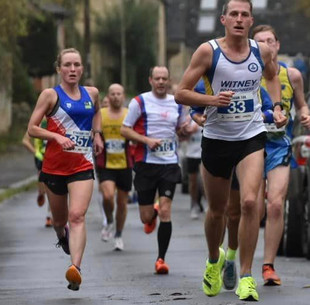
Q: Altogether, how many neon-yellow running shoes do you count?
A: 2